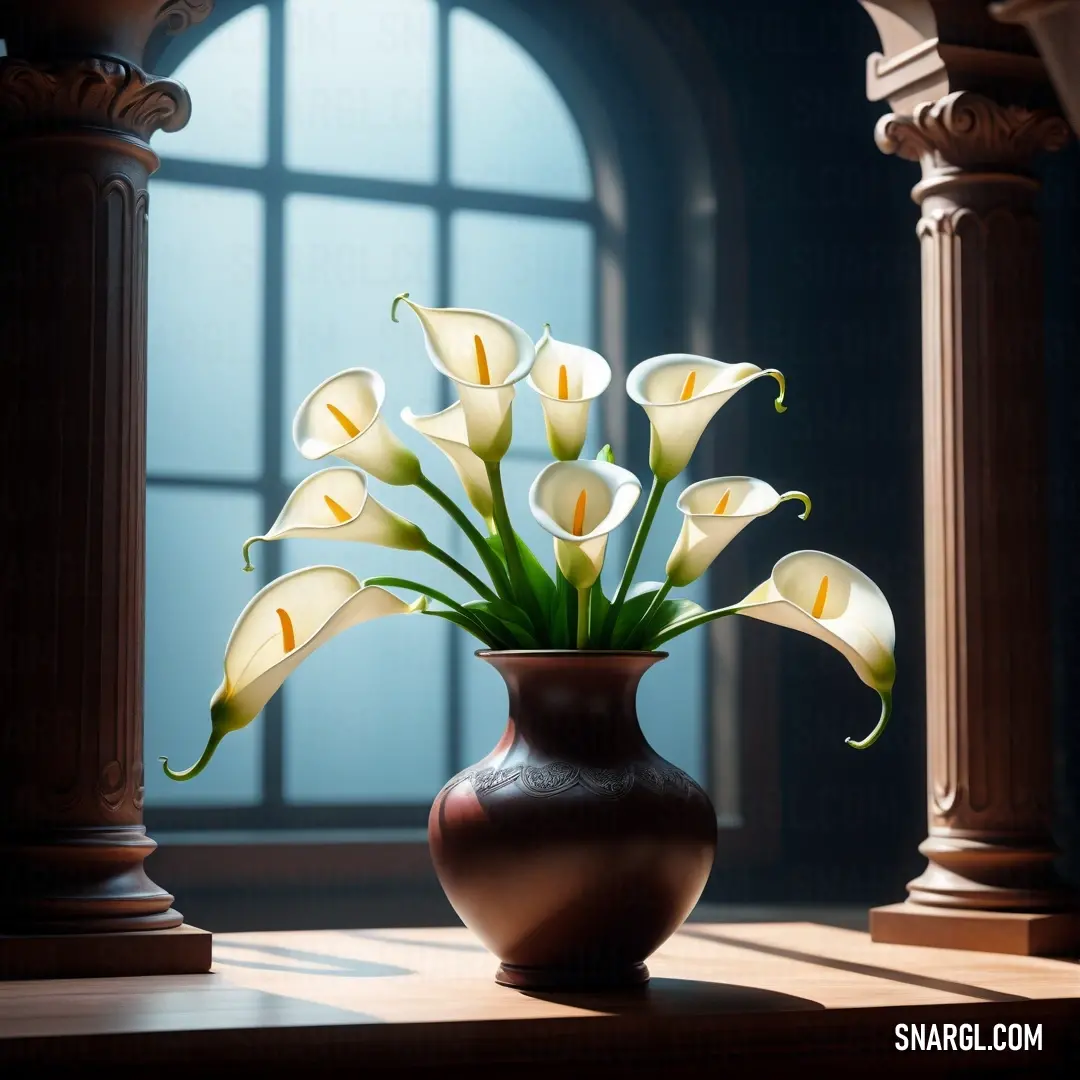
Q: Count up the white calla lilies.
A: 10